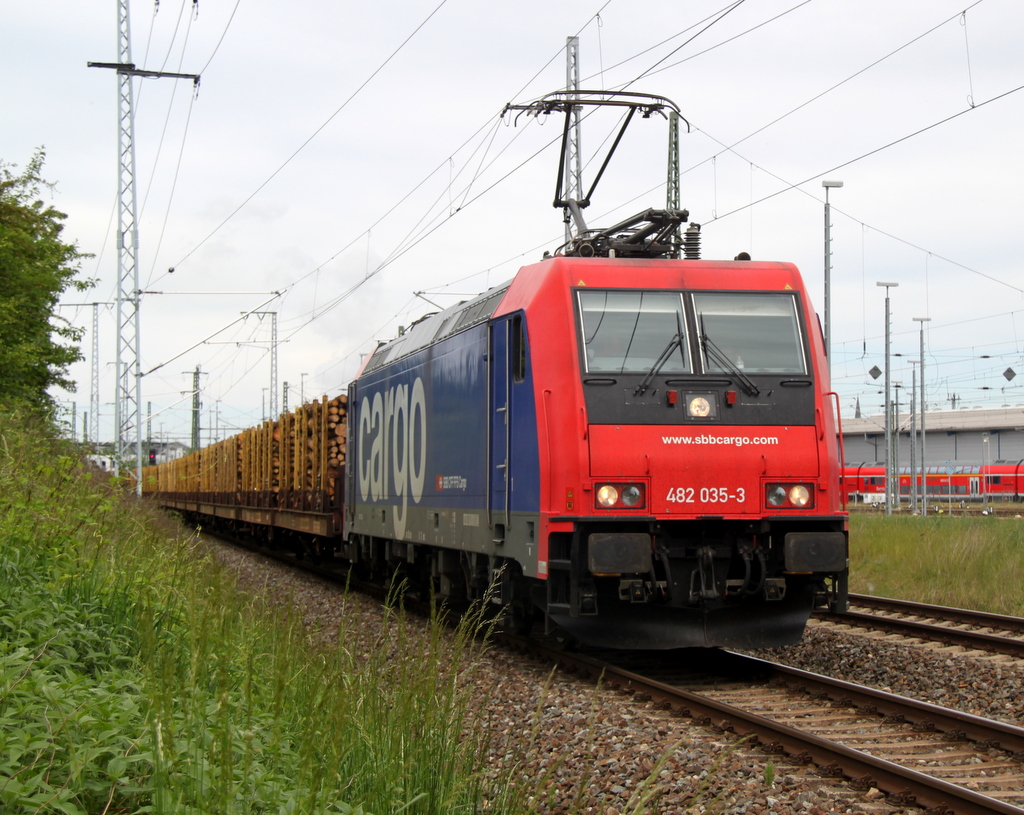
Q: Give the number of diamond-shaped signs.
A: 2